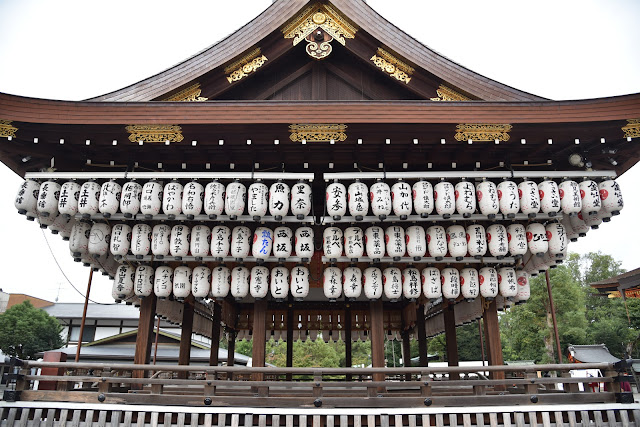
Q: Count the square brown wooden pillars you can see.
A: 12